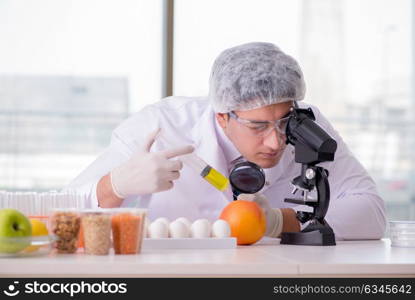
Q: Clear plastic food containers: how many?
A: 3